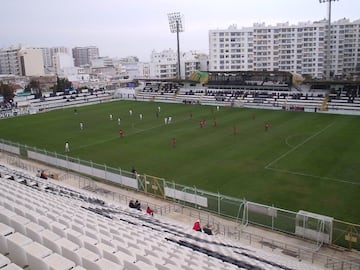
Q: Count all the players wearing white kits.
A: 10